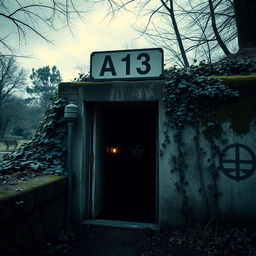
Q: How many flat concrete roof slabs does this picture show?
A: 1